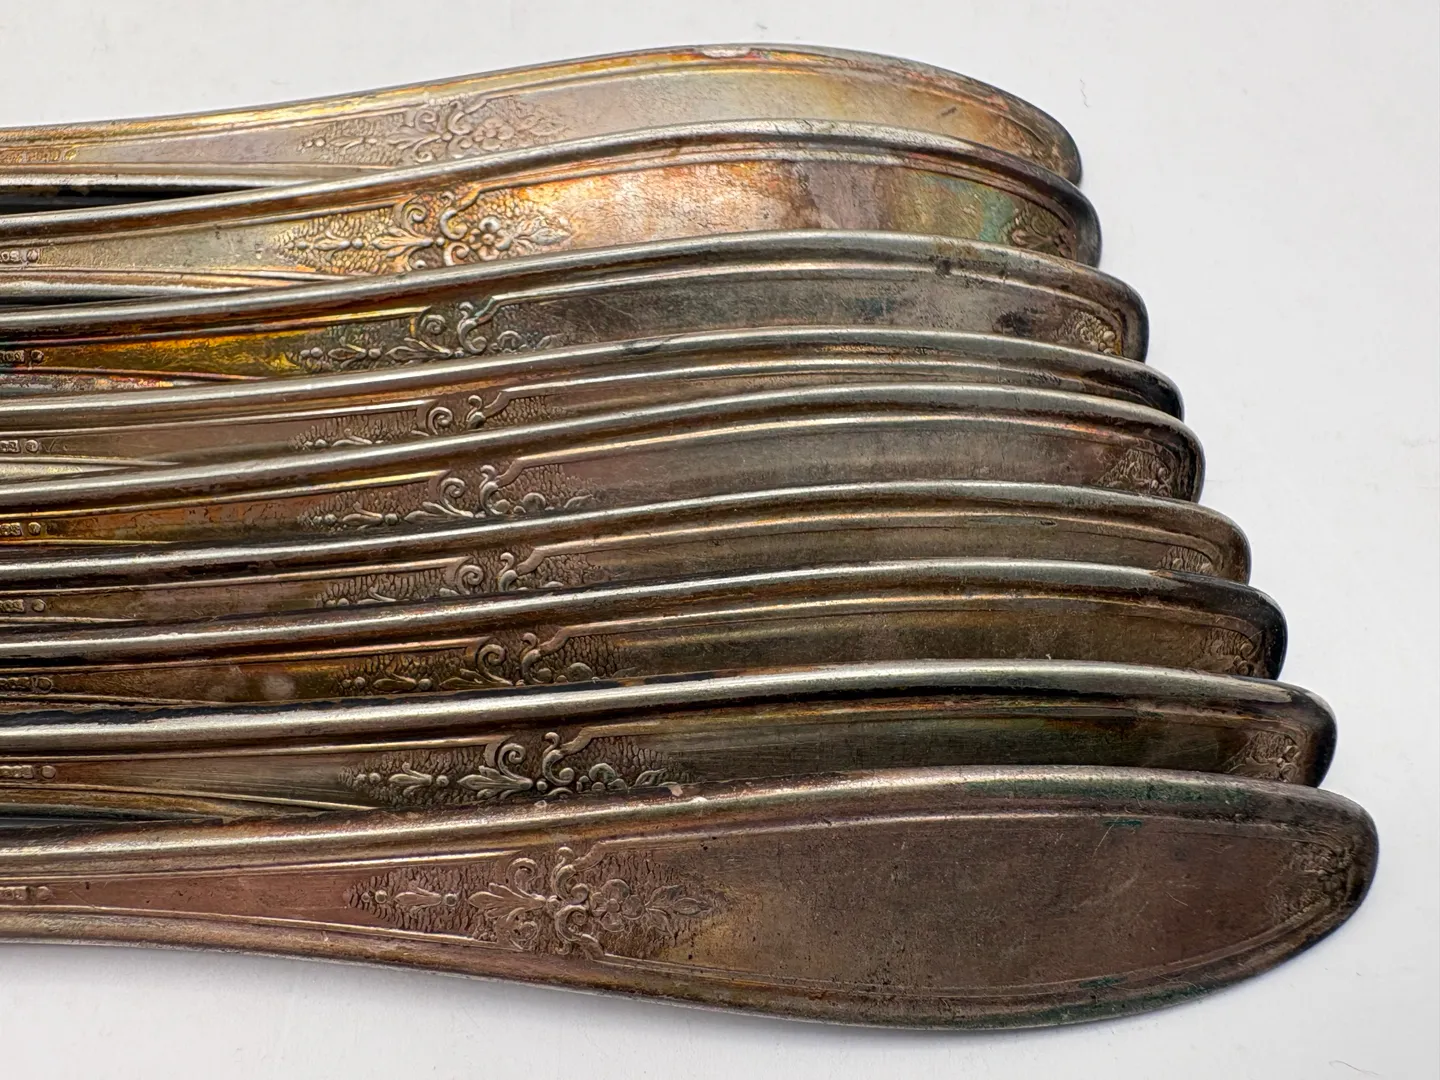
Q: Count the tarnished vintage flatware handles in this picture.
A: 9